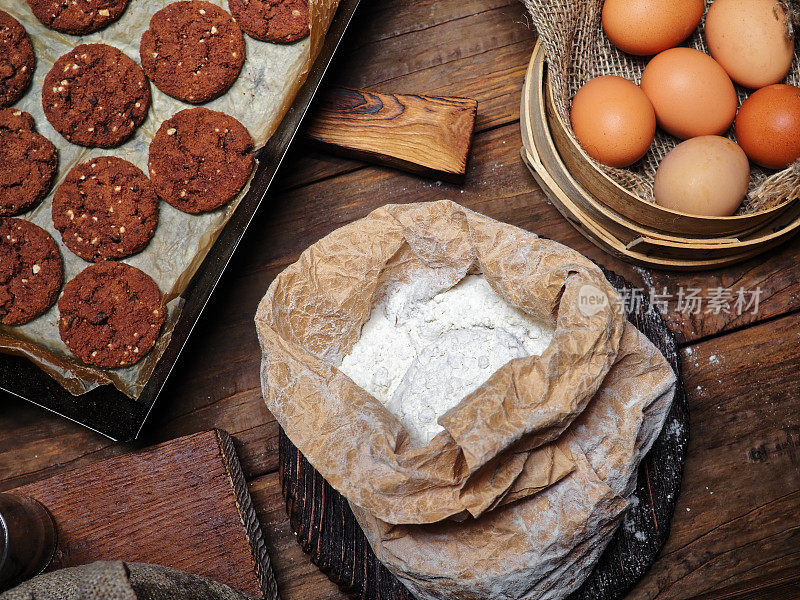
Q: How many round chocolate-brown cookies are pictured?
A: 10